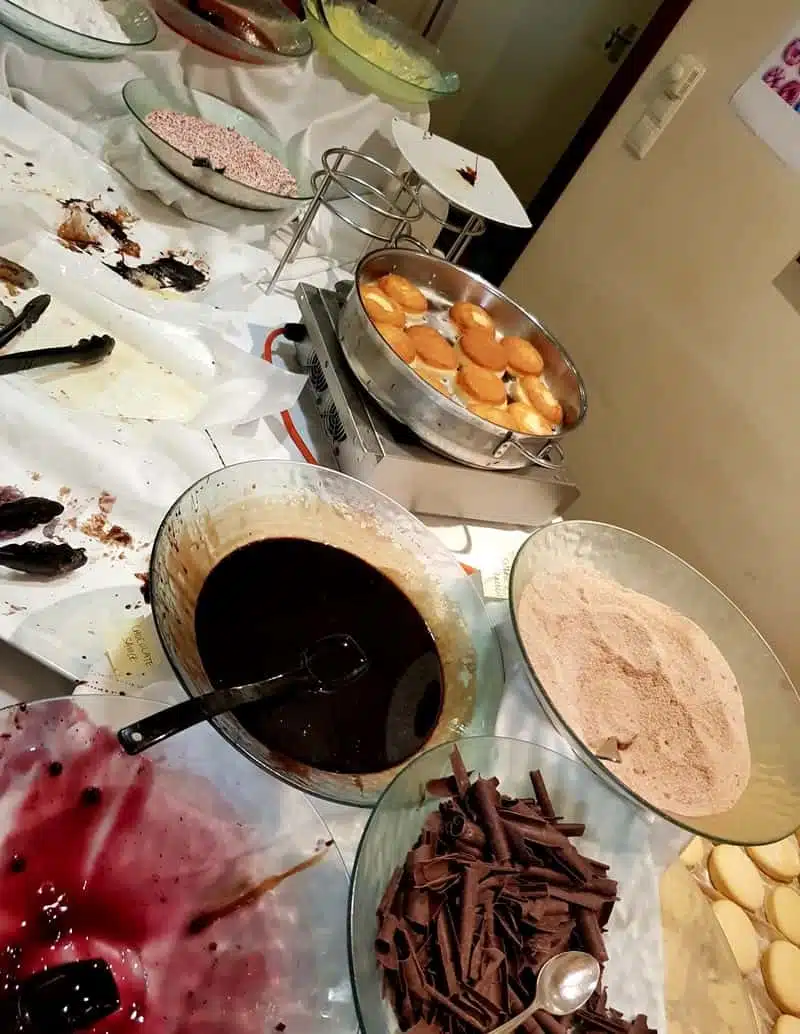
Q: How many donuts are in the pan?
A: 12